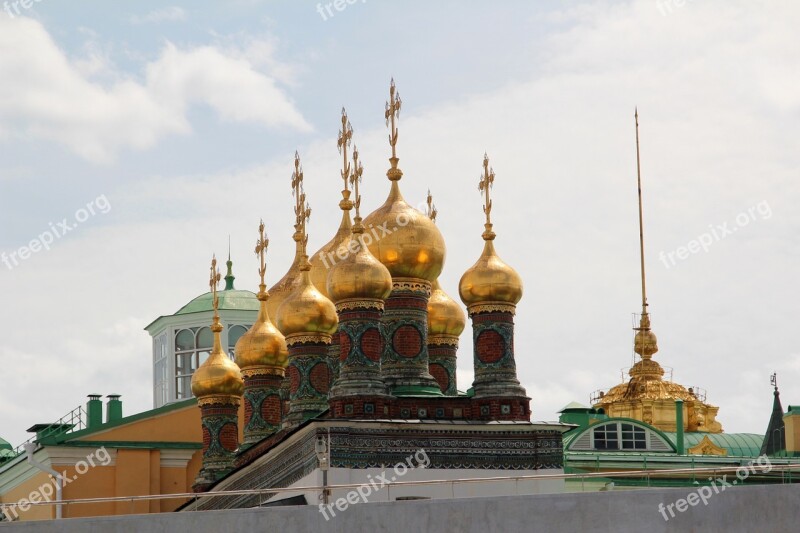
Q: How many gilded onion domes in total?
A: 9